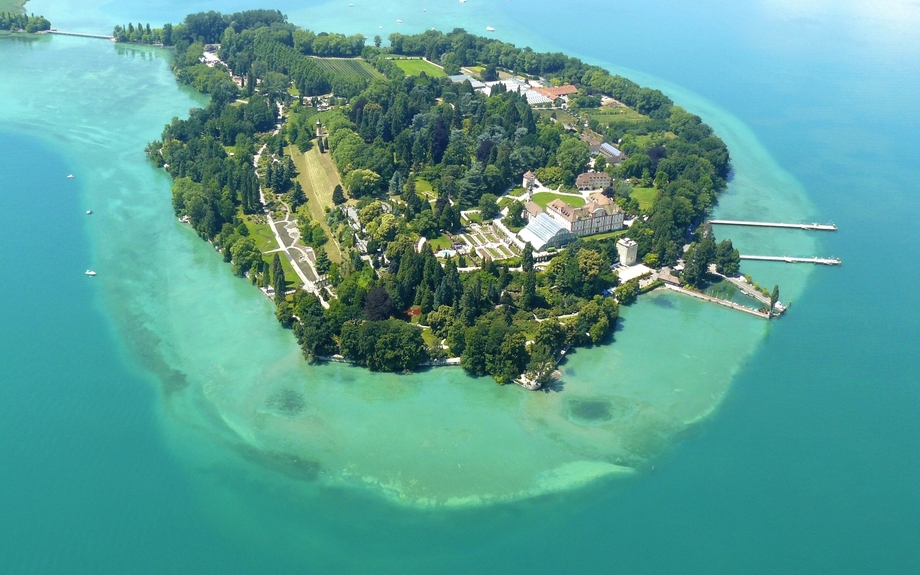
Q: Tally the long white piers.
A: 2